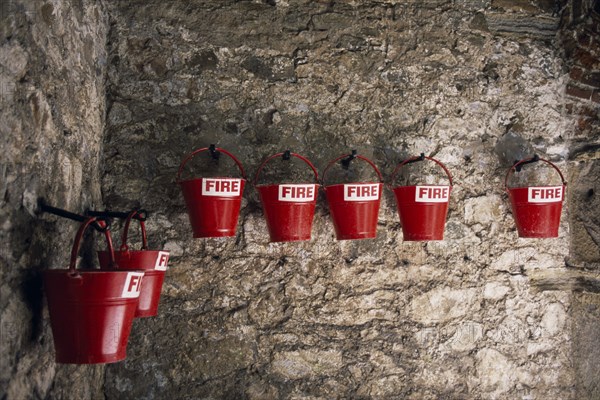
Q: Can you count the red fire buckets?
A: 7